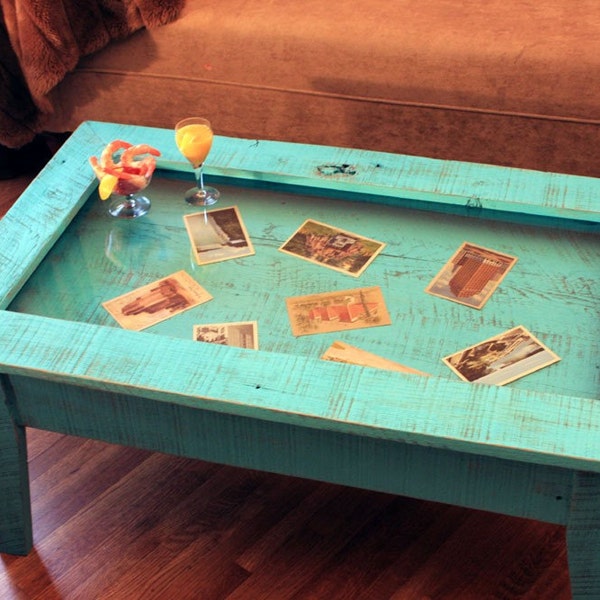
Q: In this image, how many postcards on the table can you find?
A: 8